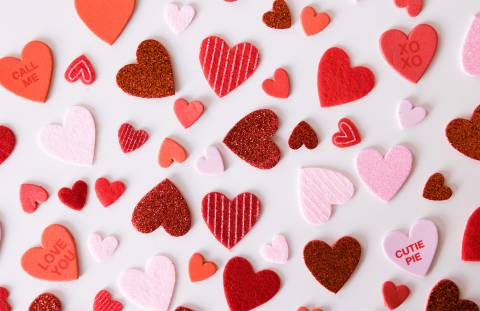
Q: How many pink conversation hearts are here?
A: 1